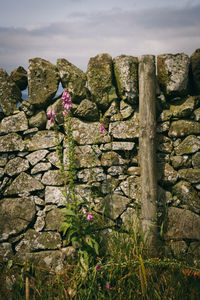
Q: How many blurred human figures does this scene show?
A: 0